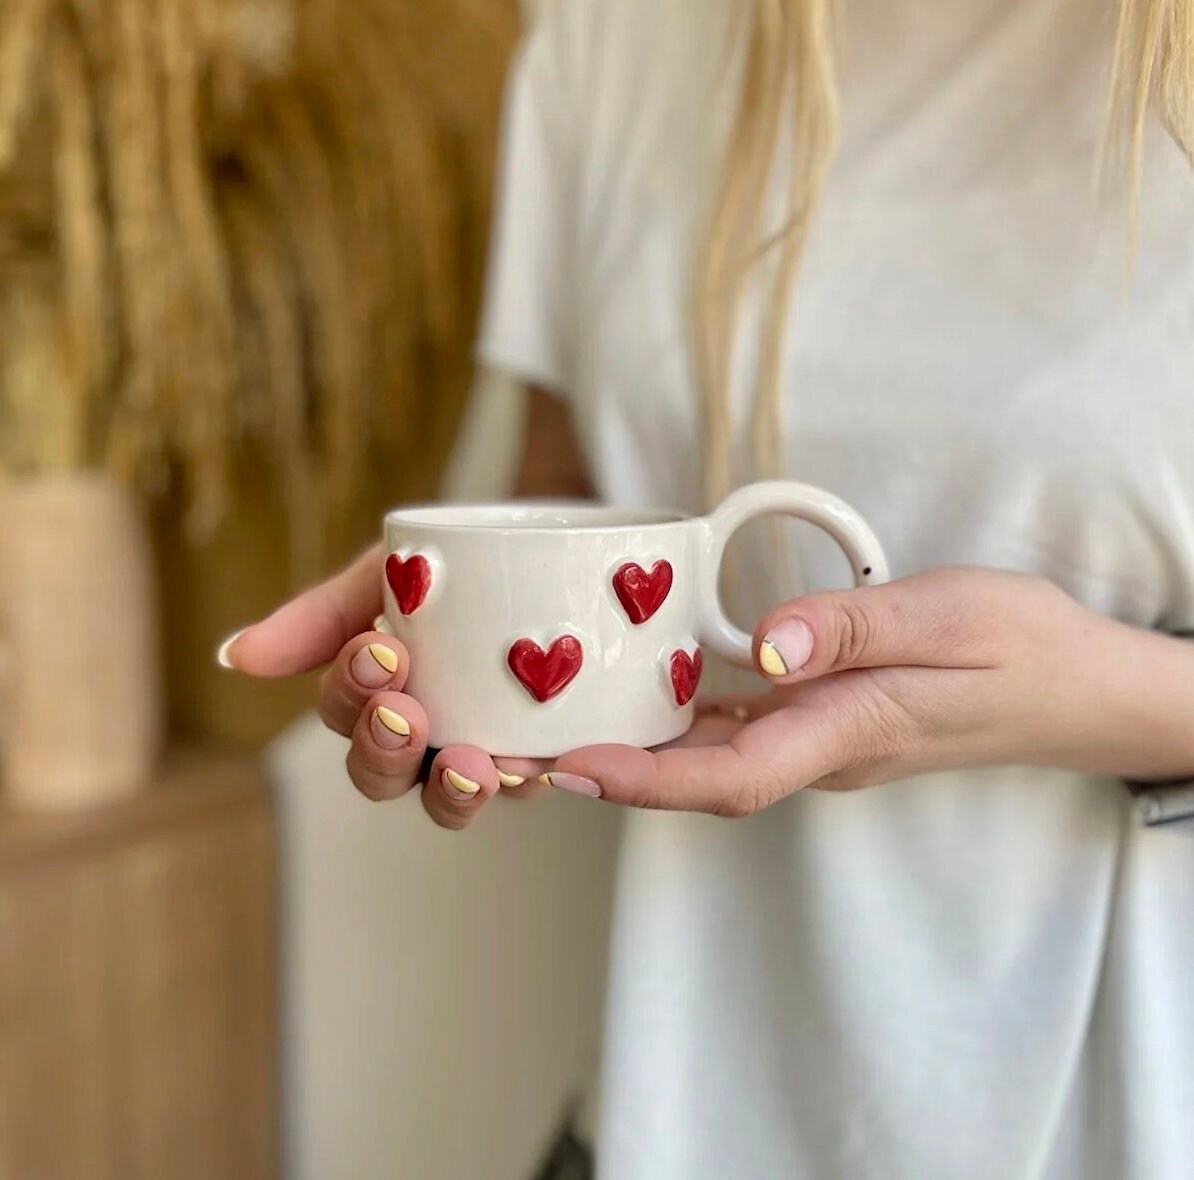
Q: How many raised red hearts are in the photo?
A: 4